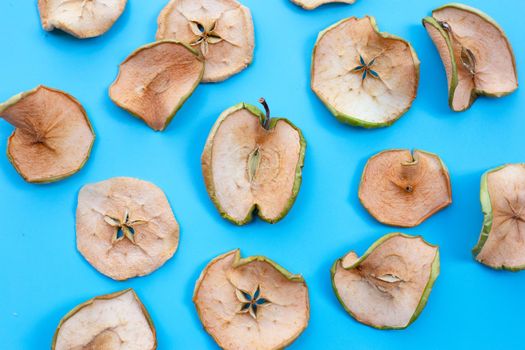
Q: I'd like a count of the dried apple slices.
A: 14